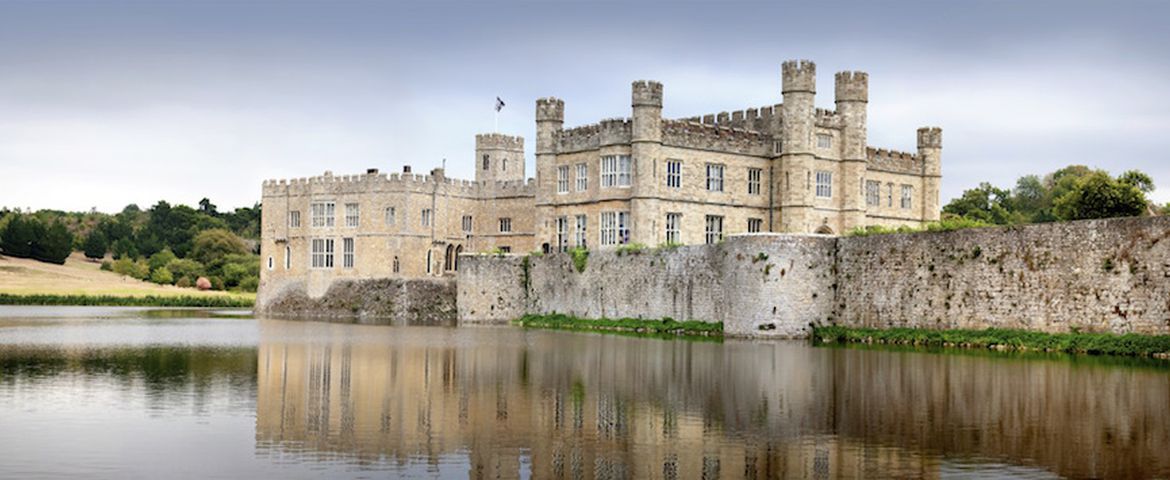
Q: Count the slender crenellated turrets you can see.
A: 5